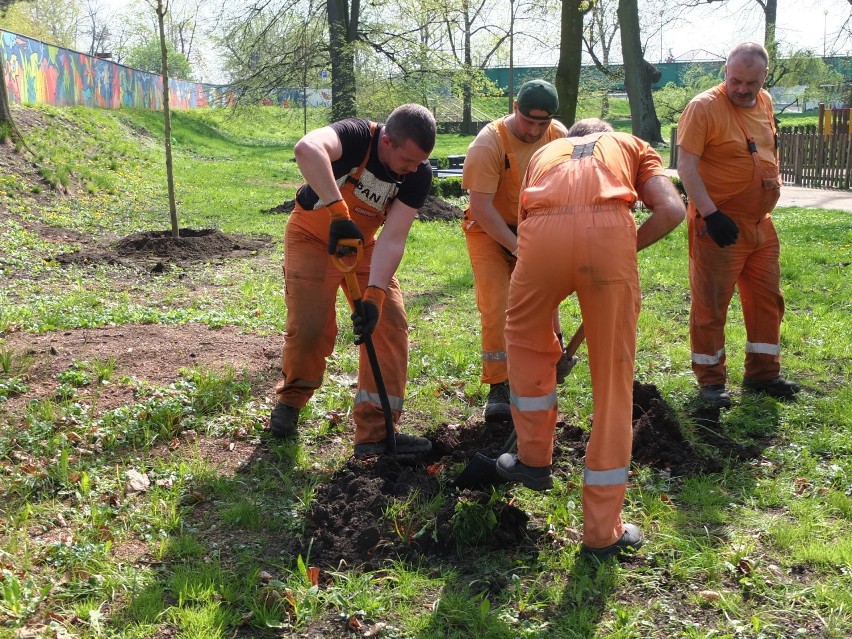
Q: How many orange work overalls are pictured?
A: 4